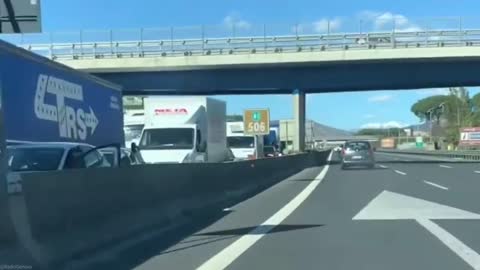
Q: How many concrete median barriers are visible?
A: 1